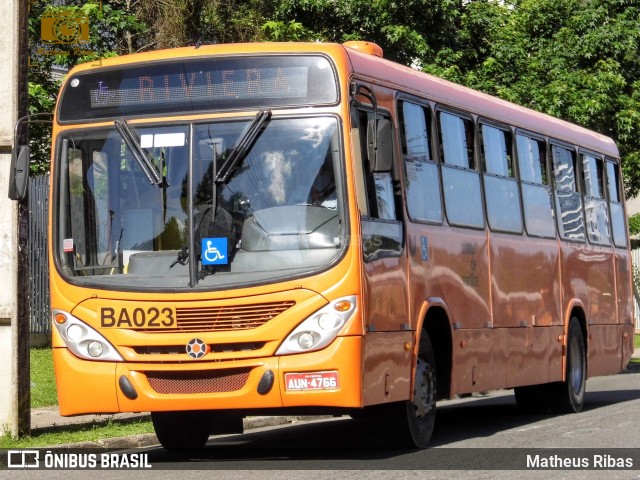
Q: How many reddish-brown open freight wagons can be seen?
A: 0